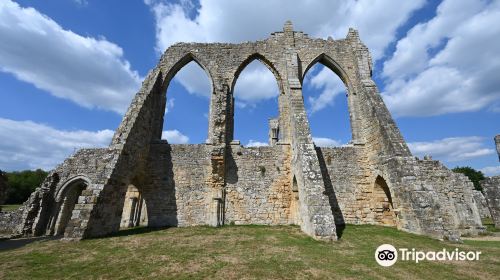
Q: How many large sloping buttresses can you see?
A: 3